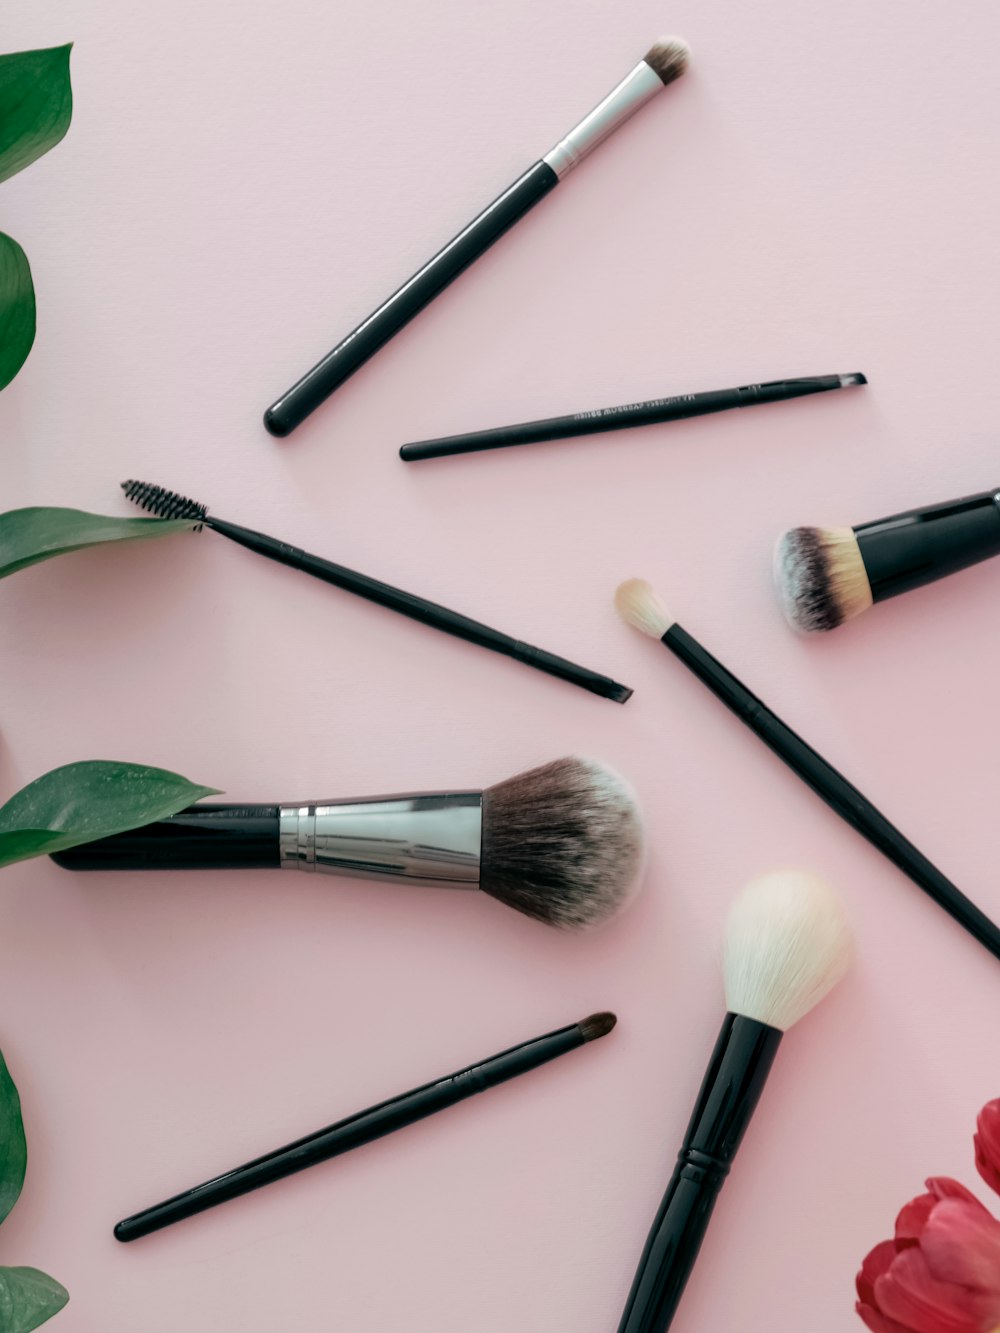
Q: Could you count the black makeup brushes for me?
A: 8